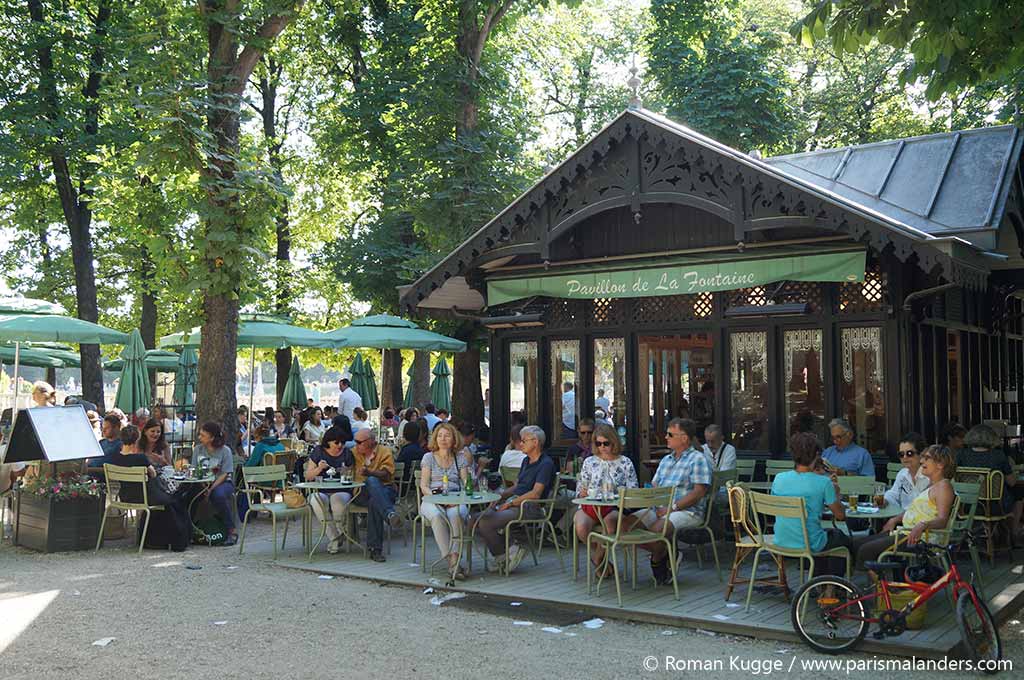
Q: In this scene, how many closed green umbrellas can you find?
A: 7